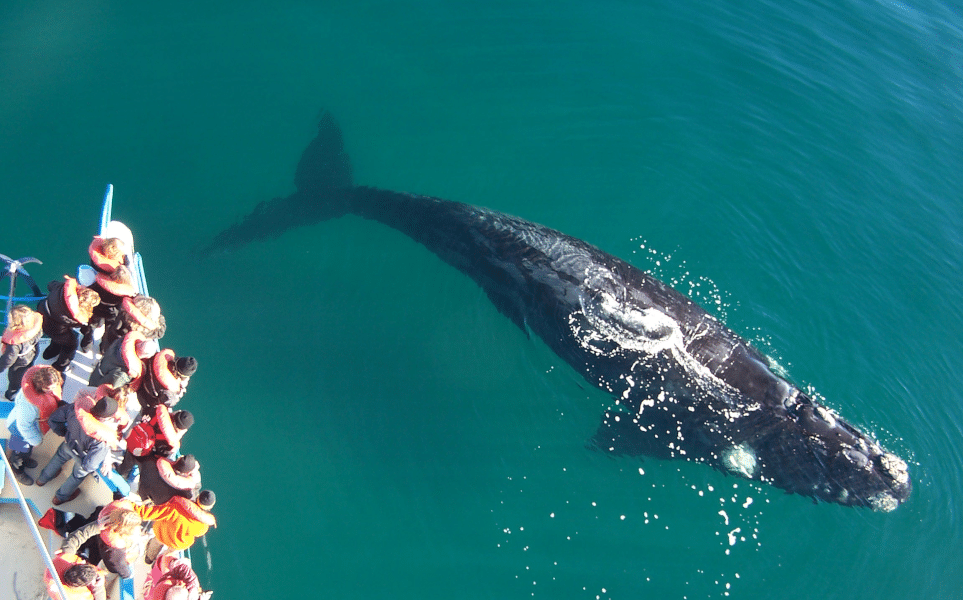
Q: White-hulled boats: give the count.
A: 1